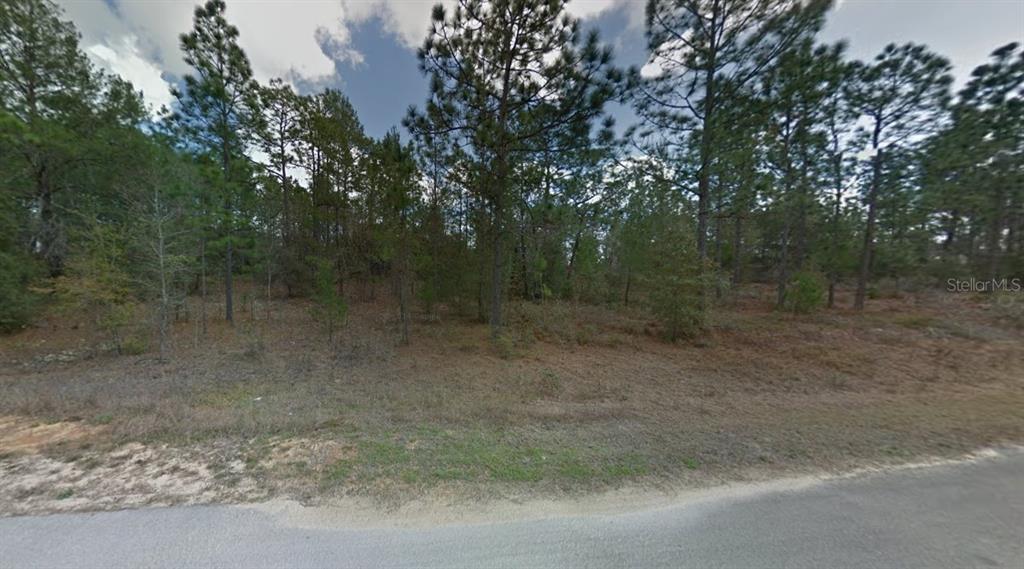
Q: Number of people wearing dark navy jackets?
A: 0